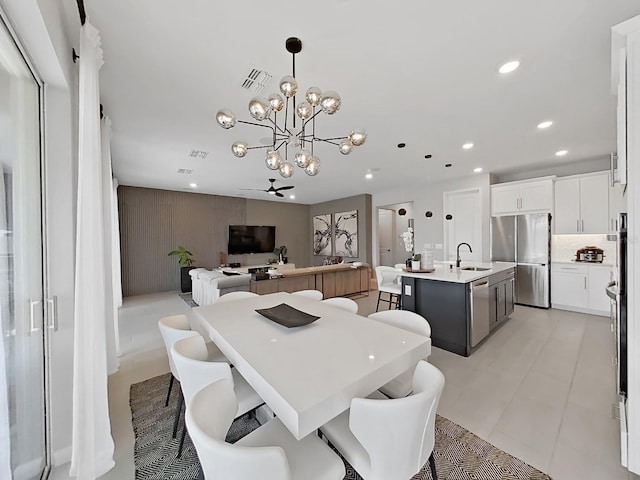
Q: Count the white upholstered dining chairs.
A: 8